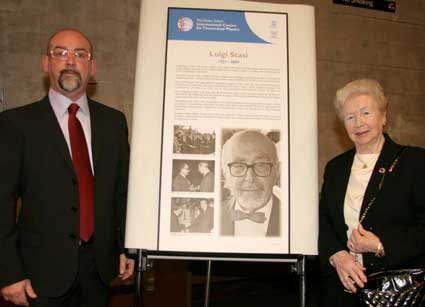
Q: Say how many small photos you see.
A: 3